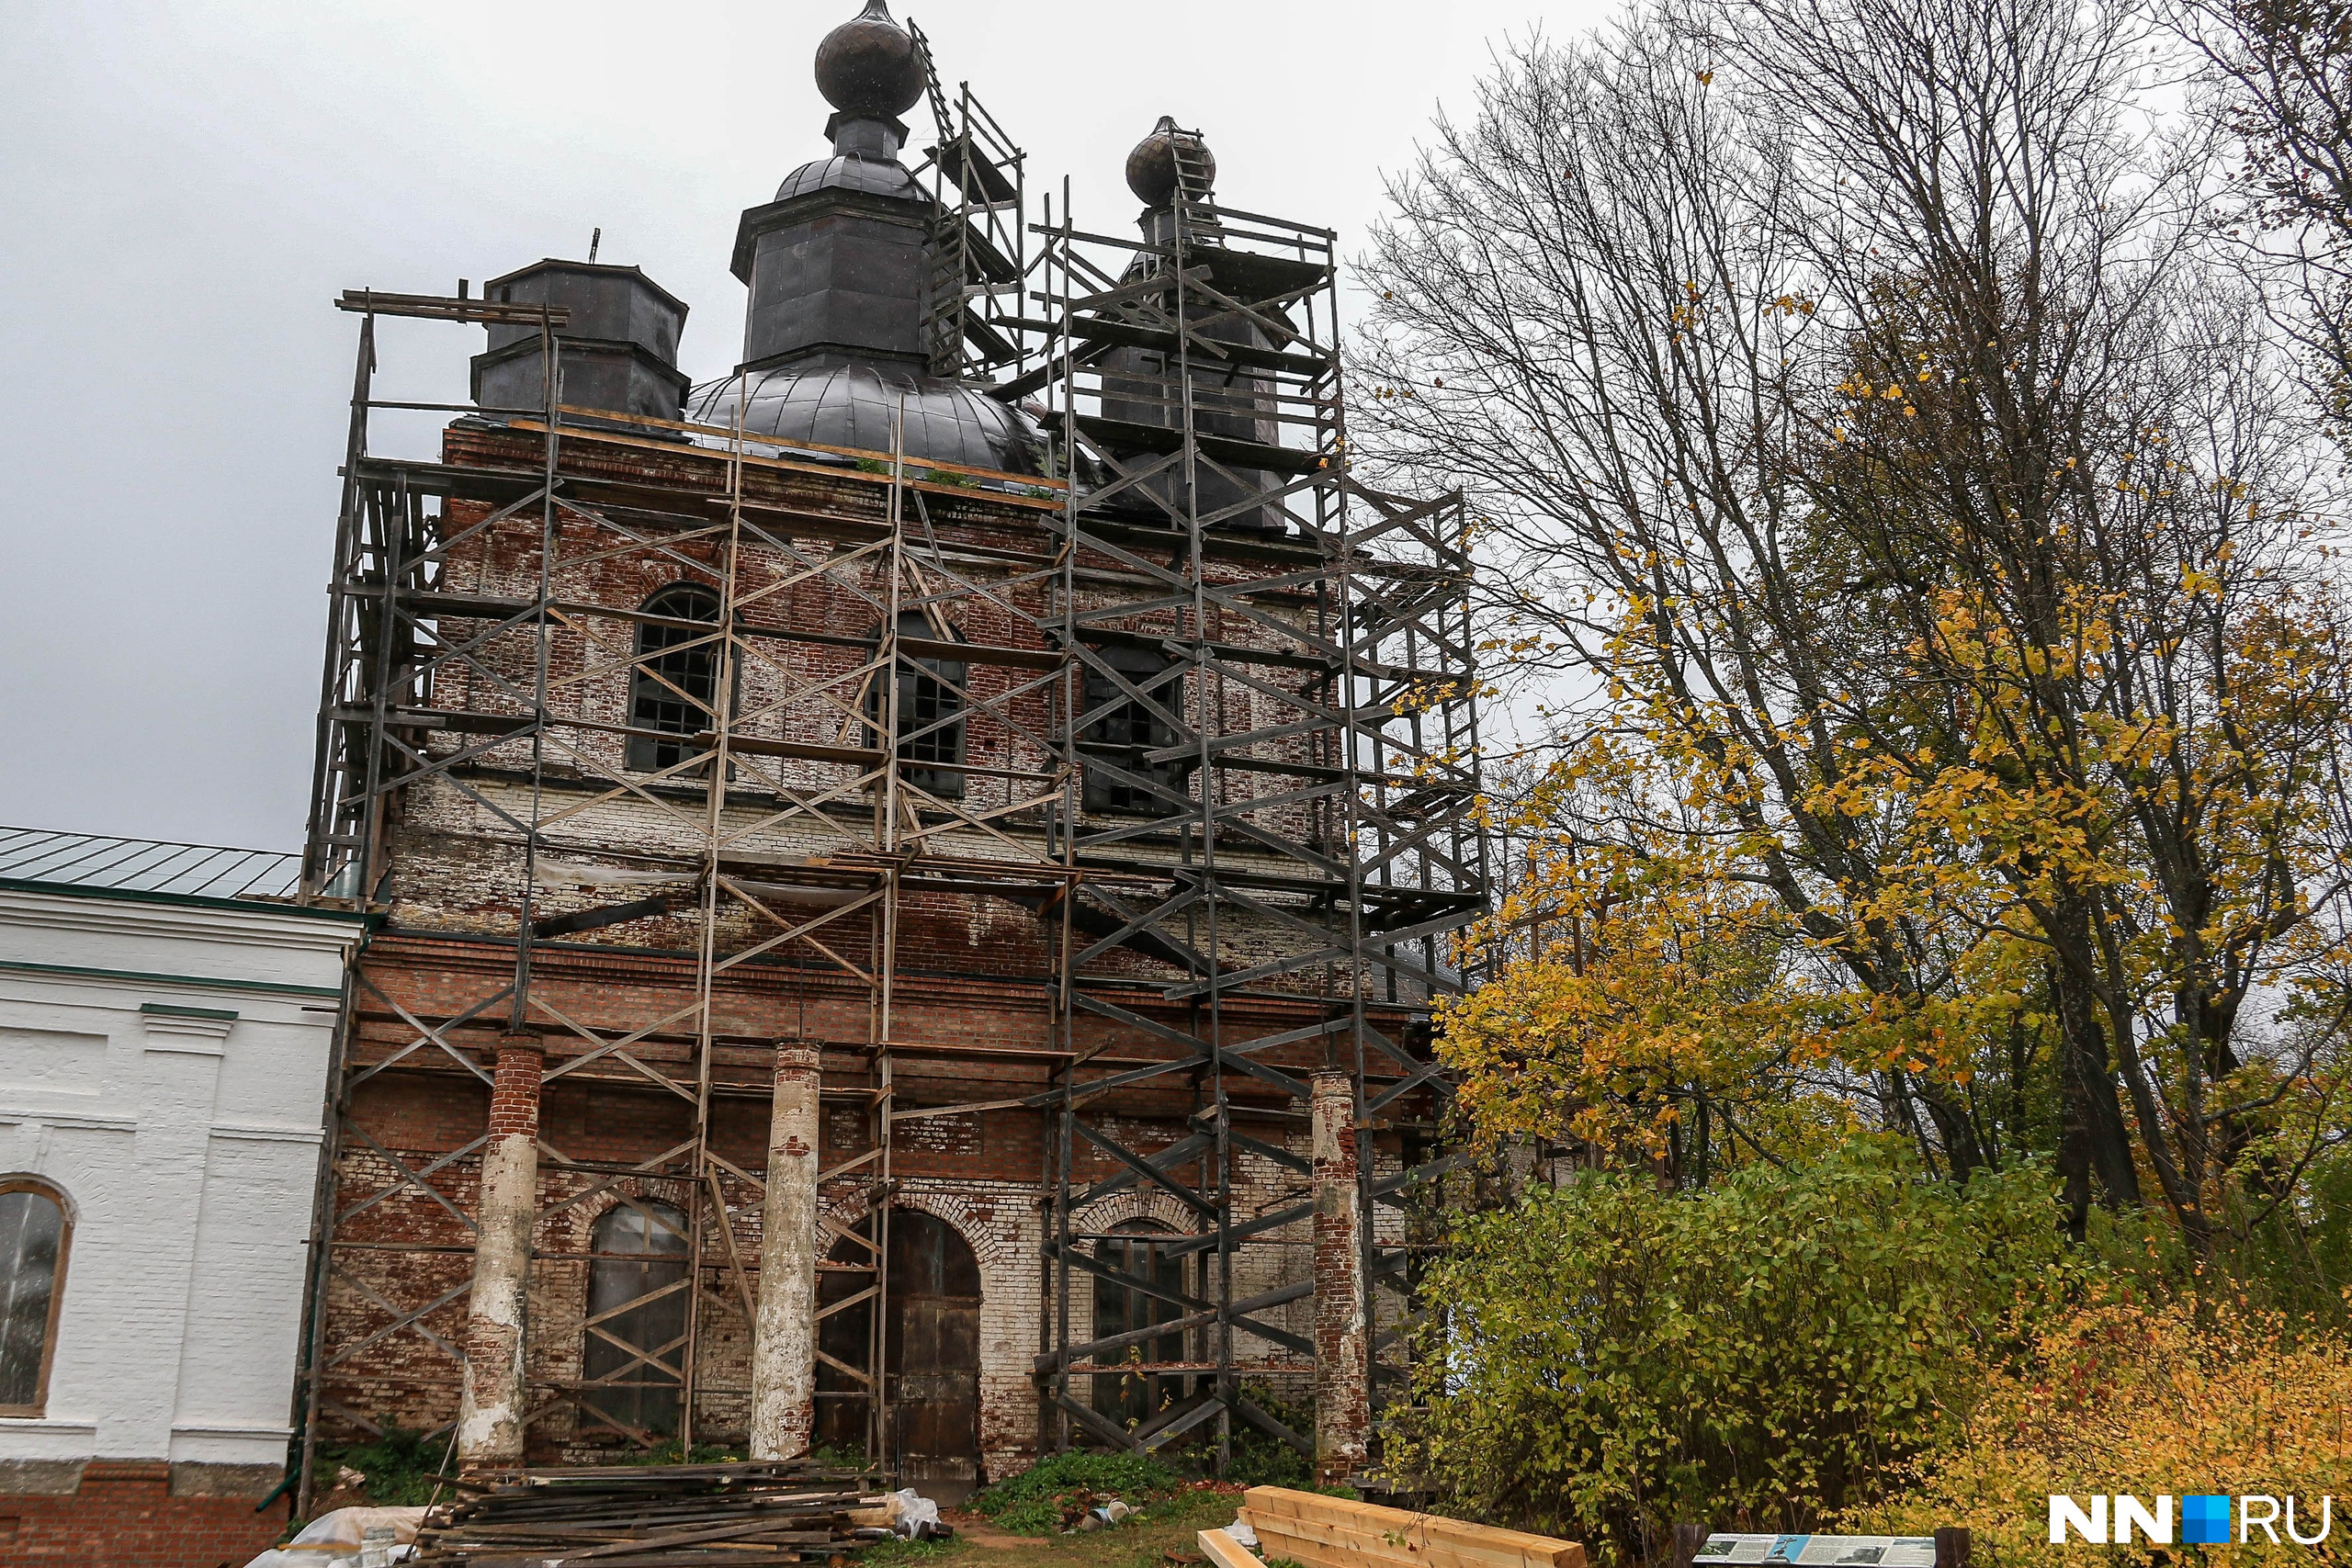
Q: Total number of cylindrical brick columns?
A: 3